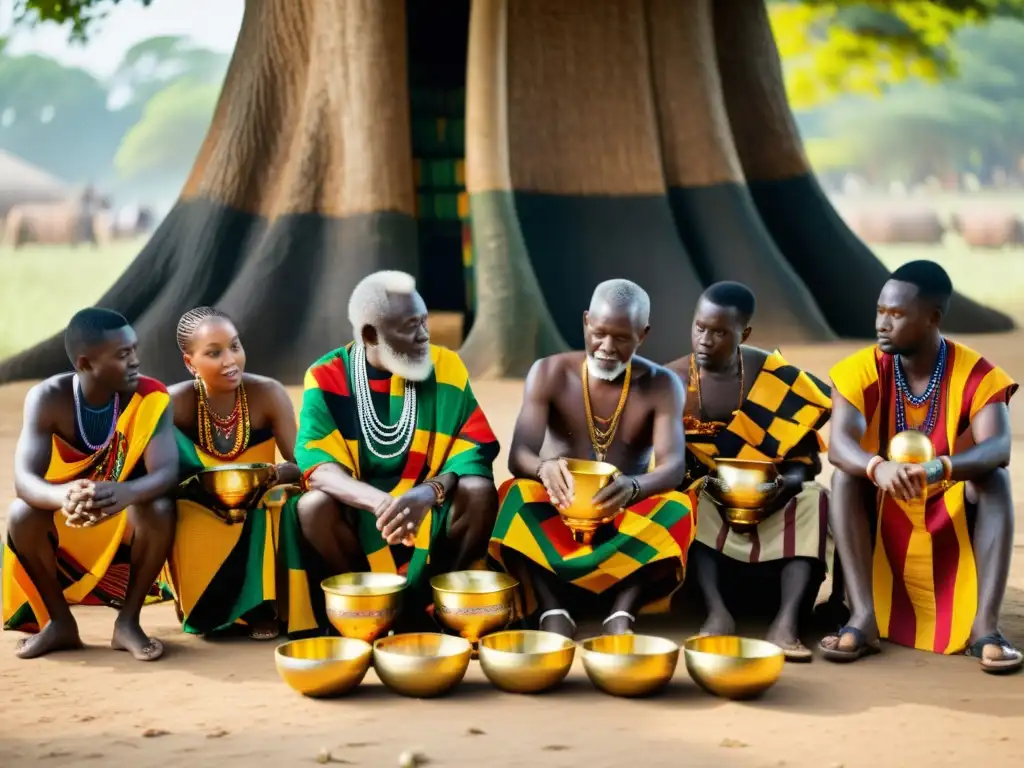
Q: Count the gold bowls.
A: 10